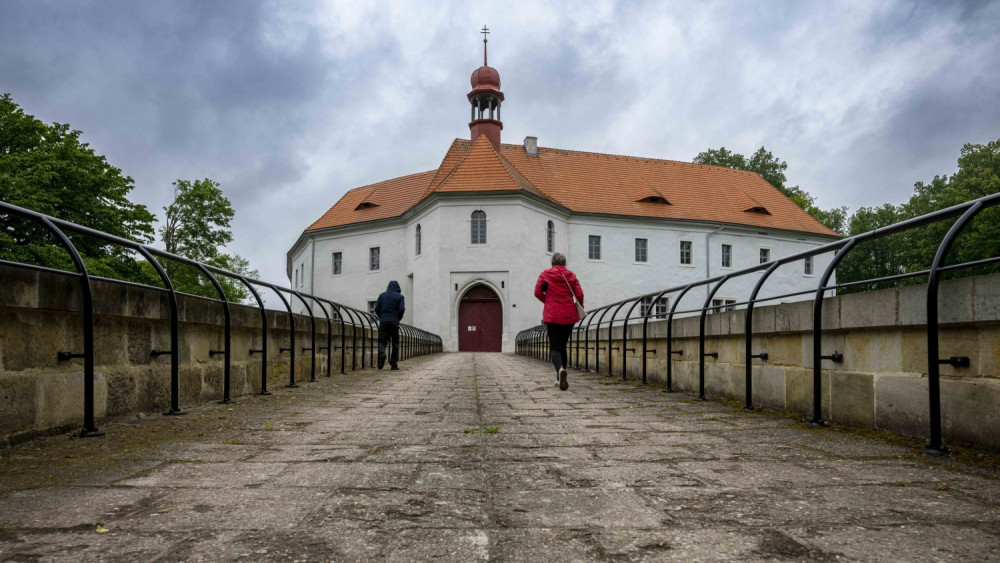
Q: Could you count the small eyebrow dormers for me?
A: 3